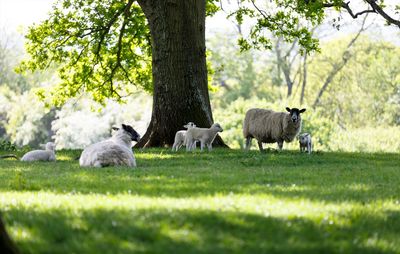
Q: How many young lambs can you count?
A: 4